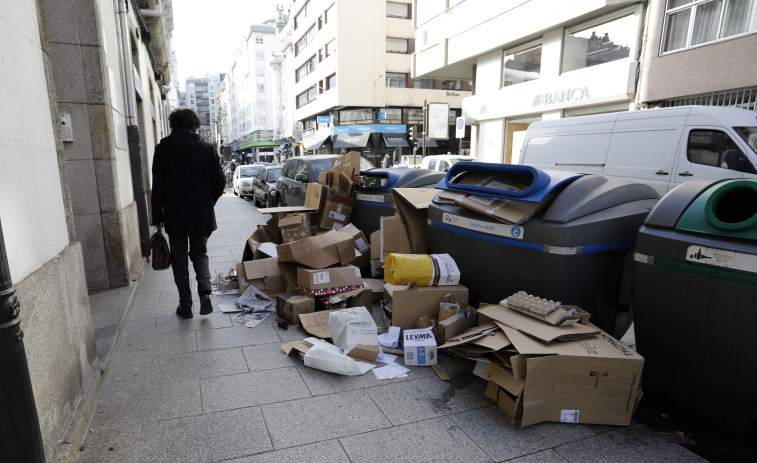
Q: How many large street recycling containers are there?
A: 3